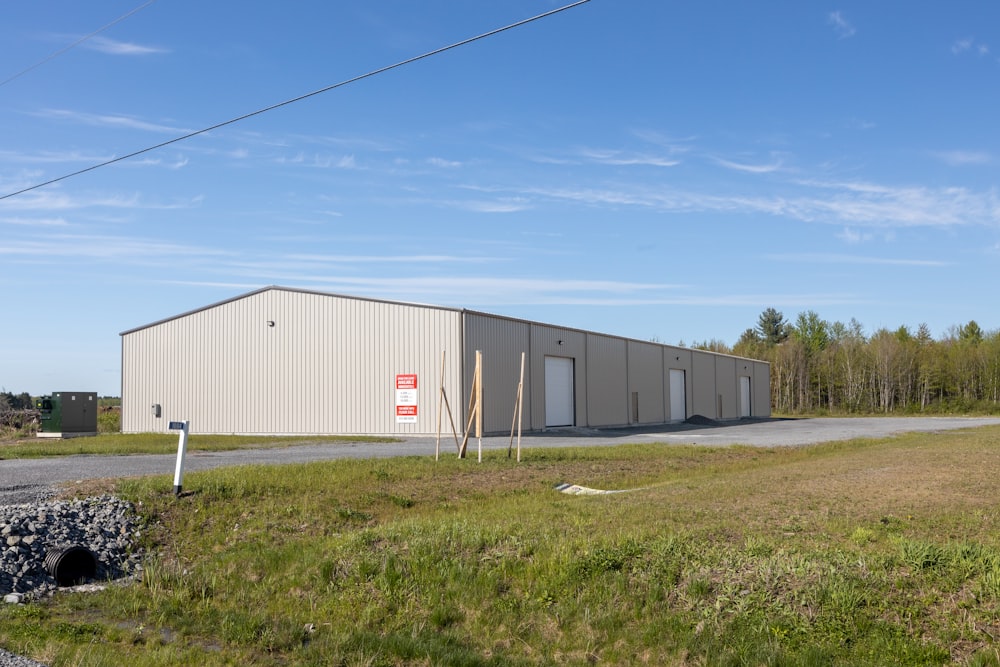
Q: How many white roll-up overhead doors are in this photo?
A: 3